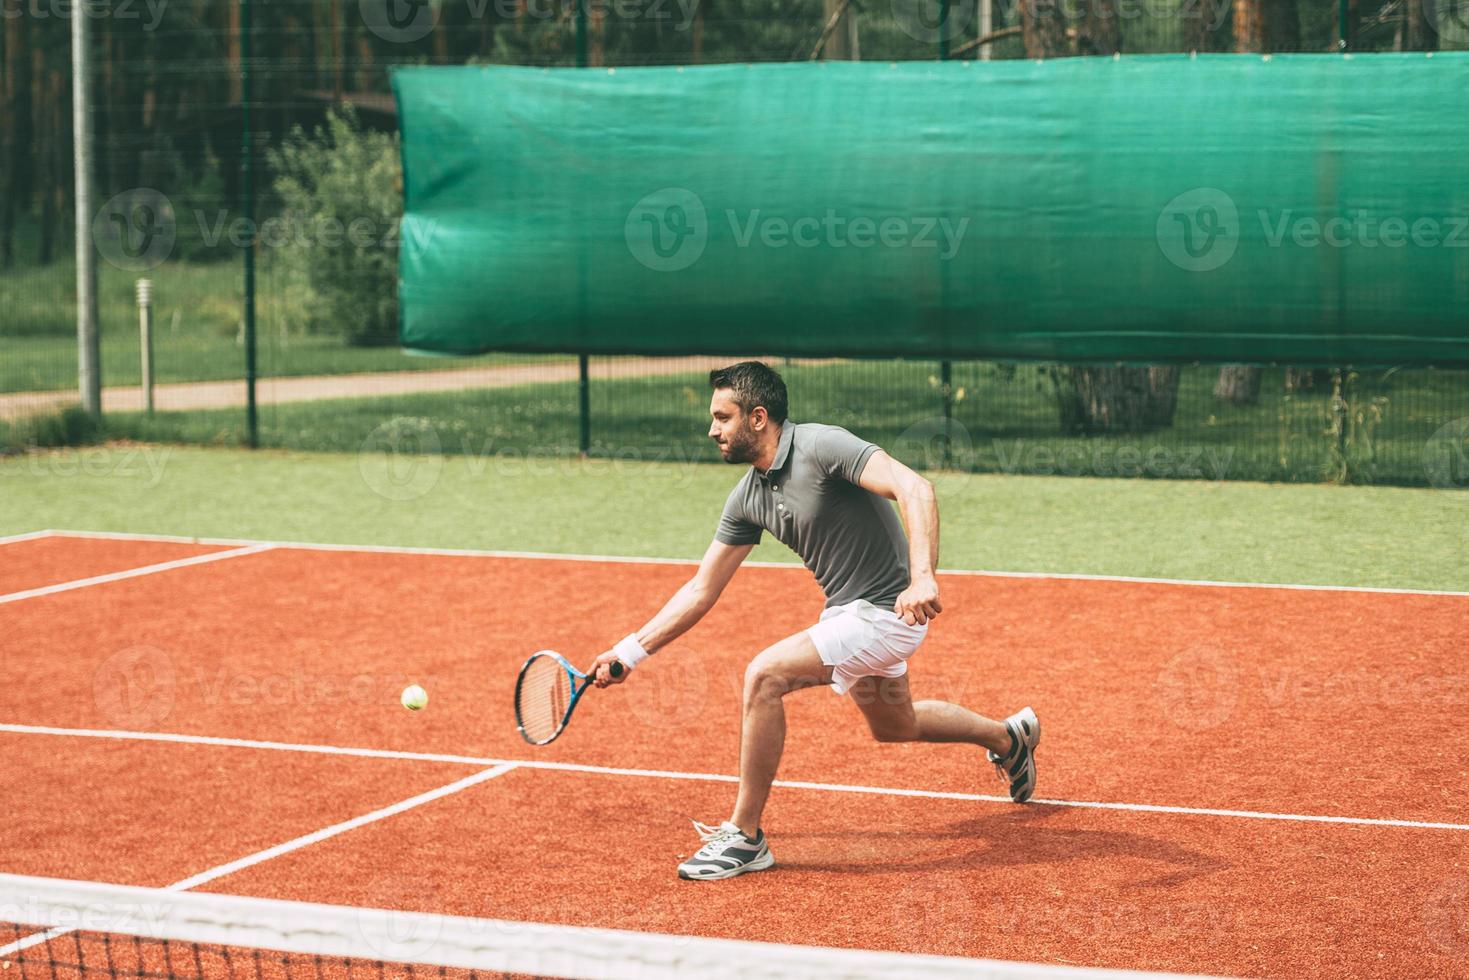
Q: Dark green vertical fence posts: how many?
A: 4